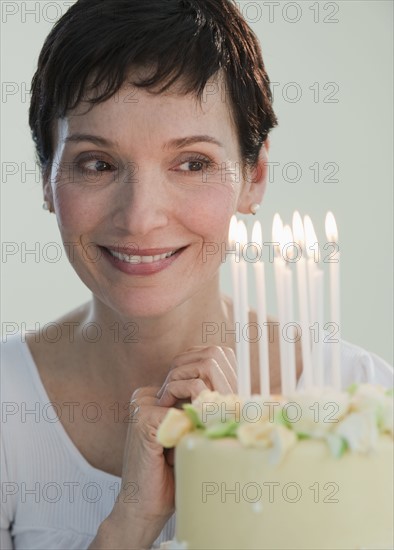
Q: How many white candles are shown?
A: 9